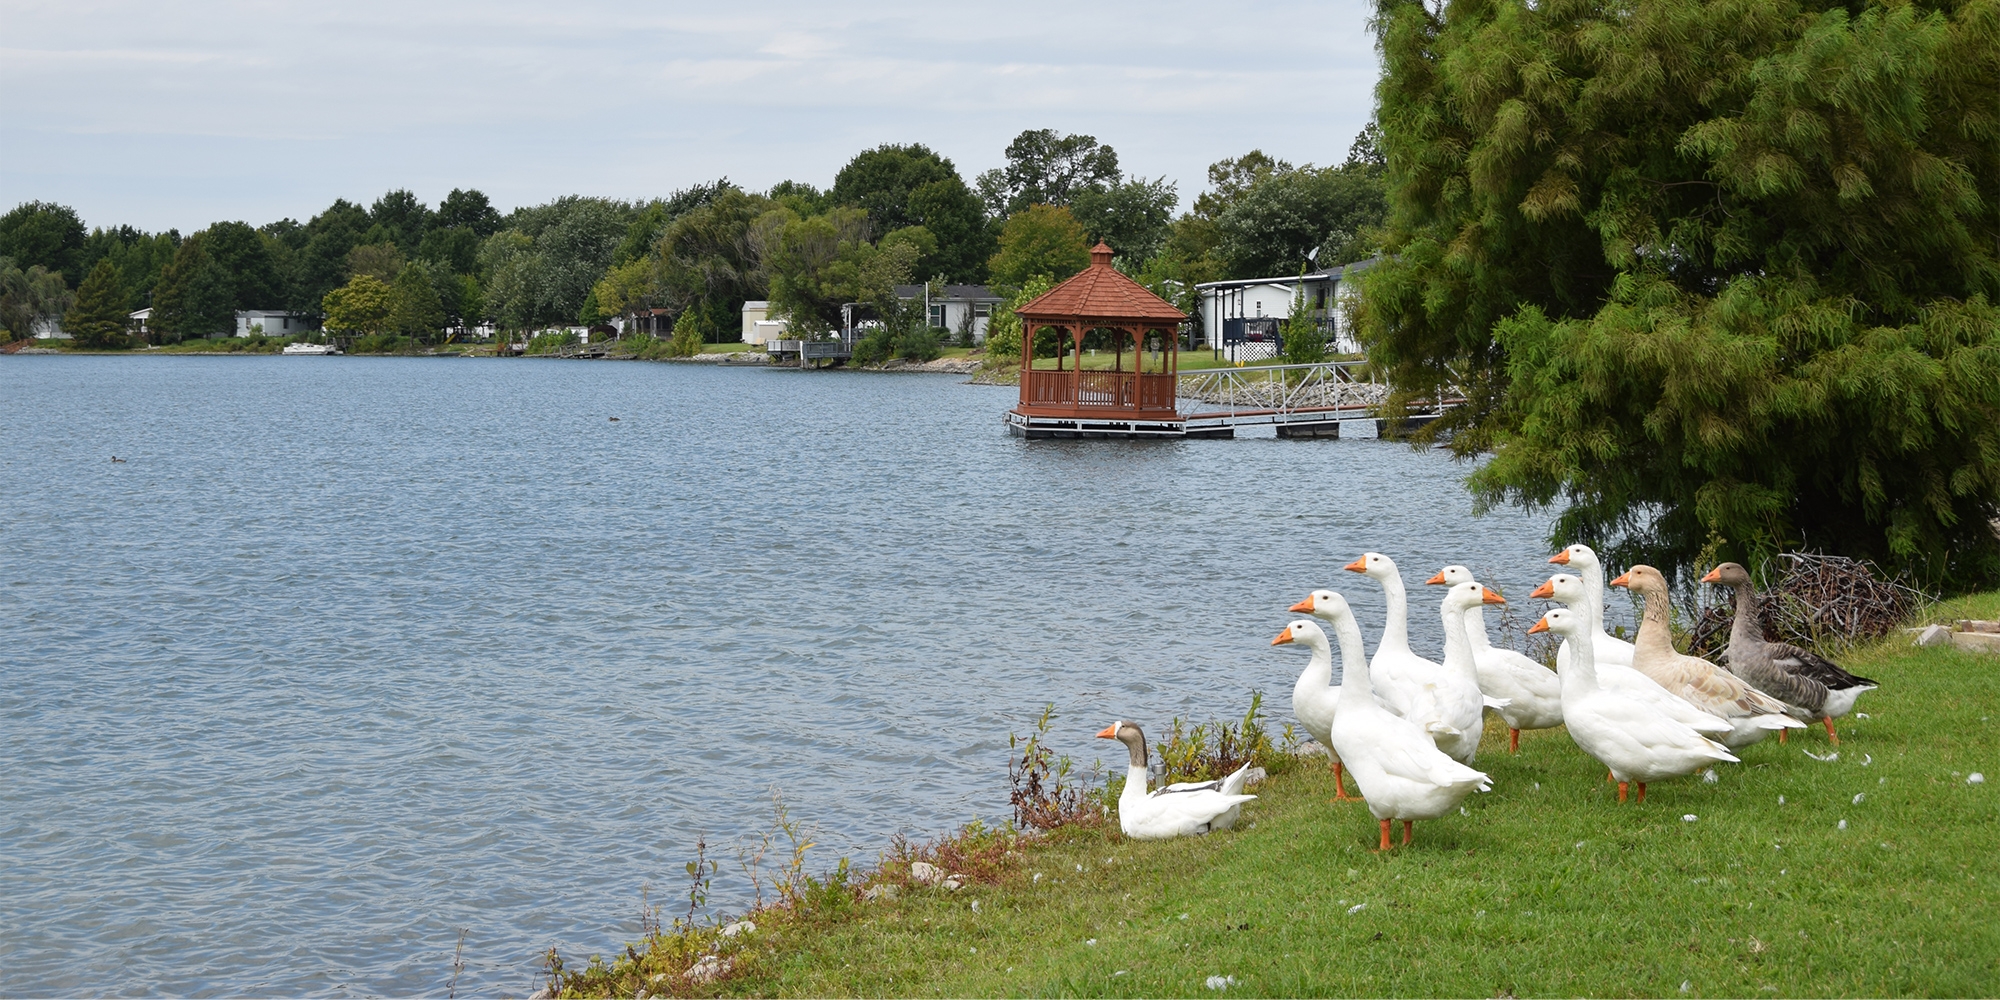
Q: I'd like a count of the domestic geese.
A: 11